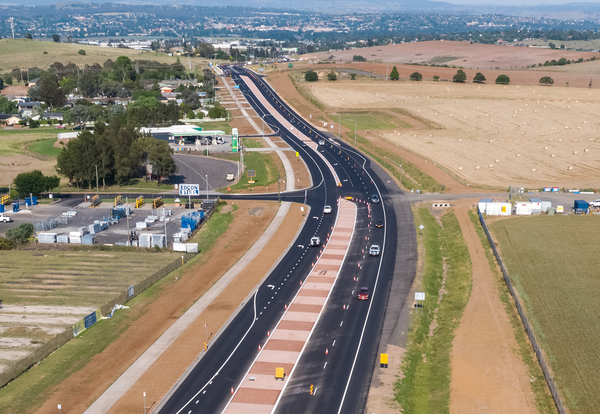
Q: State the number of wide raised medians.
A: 2